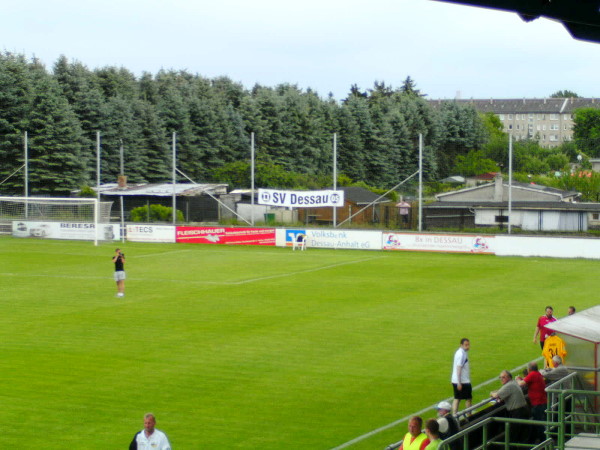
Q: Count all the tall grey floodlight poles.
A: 7